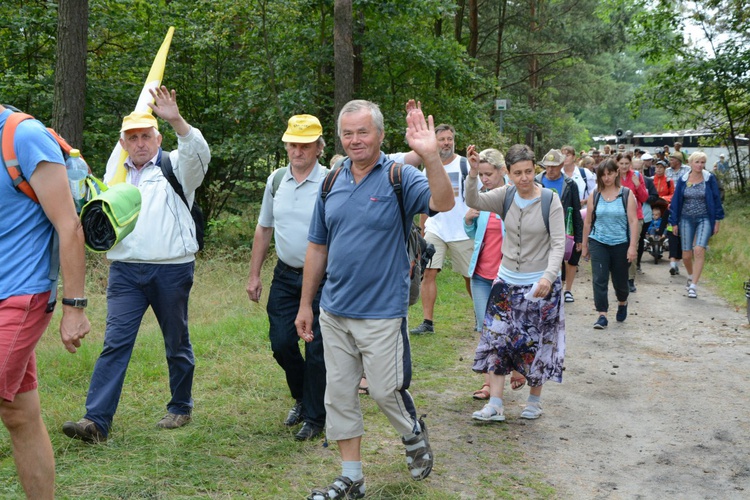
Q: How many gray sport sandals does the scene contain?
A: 2